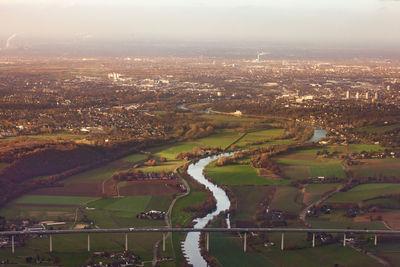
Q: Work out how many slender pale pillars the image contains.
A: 11